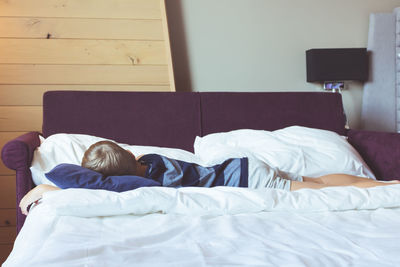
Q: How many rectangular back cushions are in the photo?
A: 2